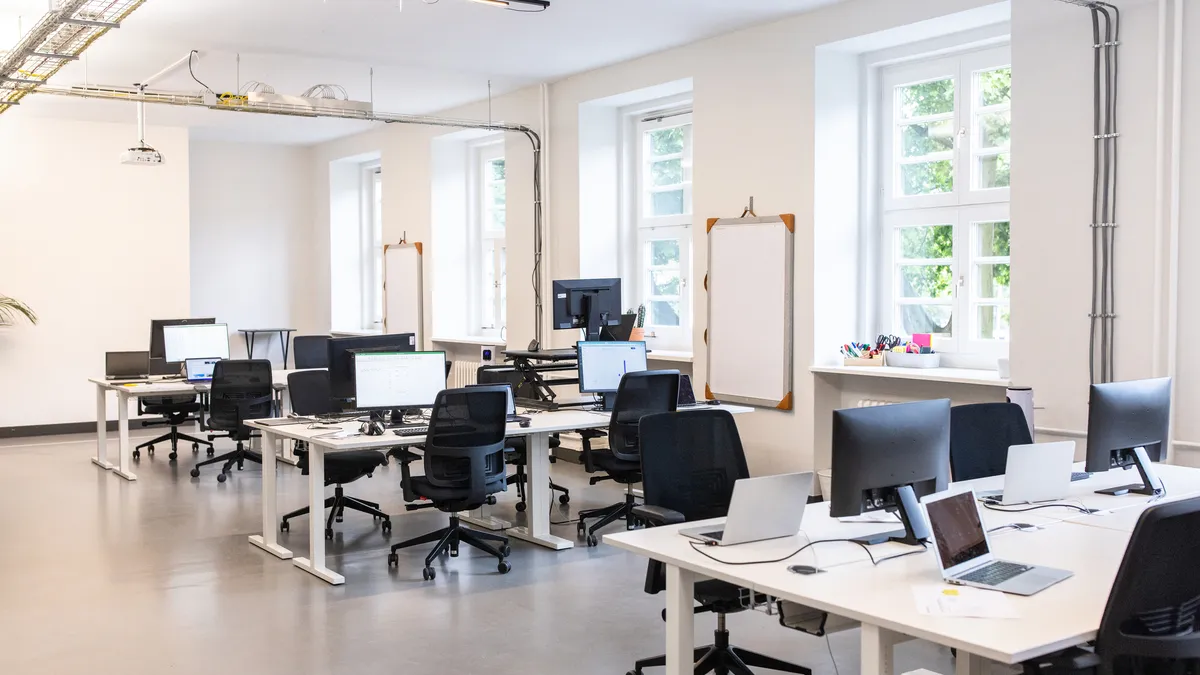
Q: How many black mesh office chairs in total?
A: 10